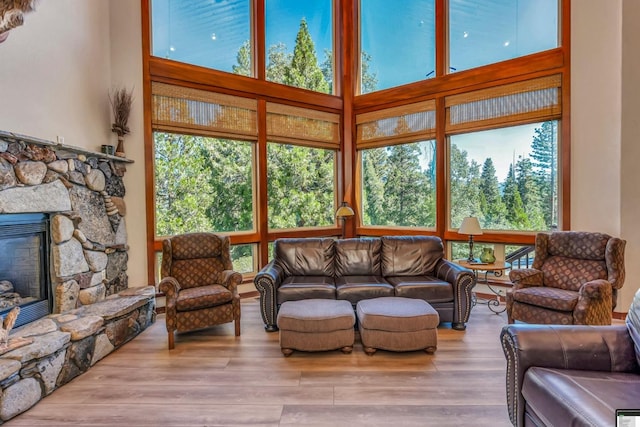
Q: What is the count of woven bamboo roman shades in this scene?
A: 4